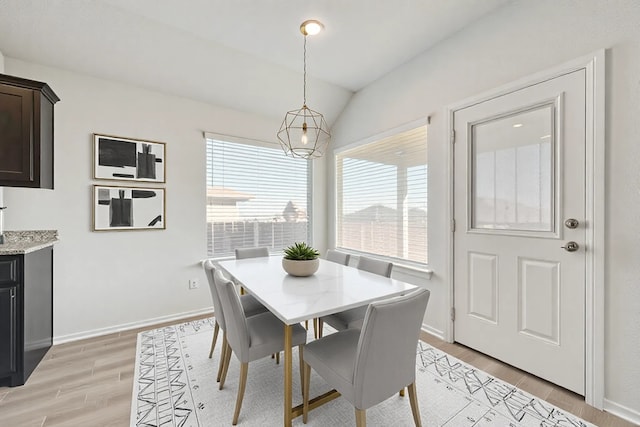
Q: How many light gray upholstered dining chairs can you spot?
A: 6